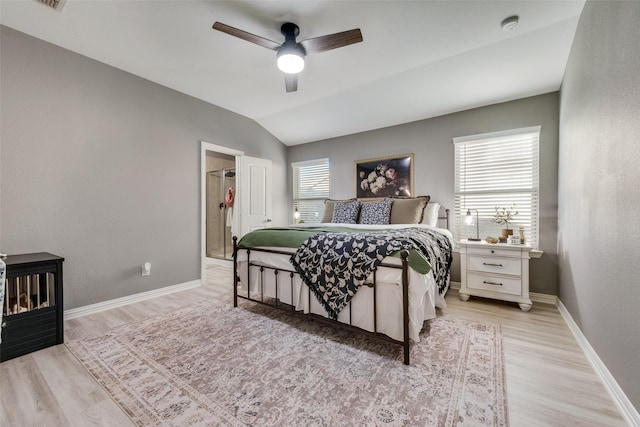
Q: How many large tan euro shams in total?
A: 2